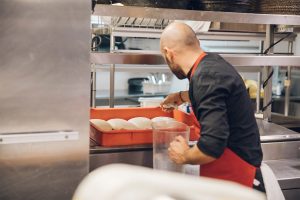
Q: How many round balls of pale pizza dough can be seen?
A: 4